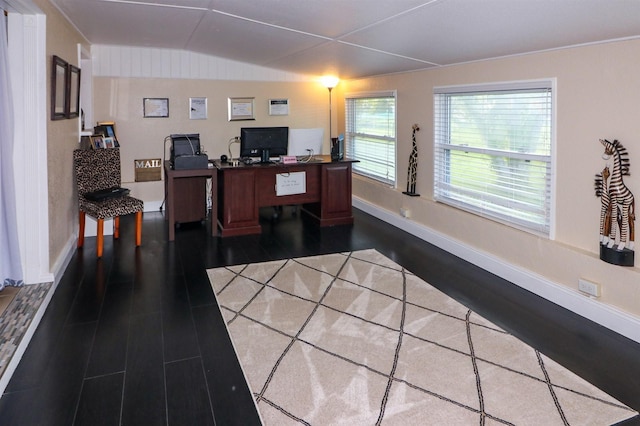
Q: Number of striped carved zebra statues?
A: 2